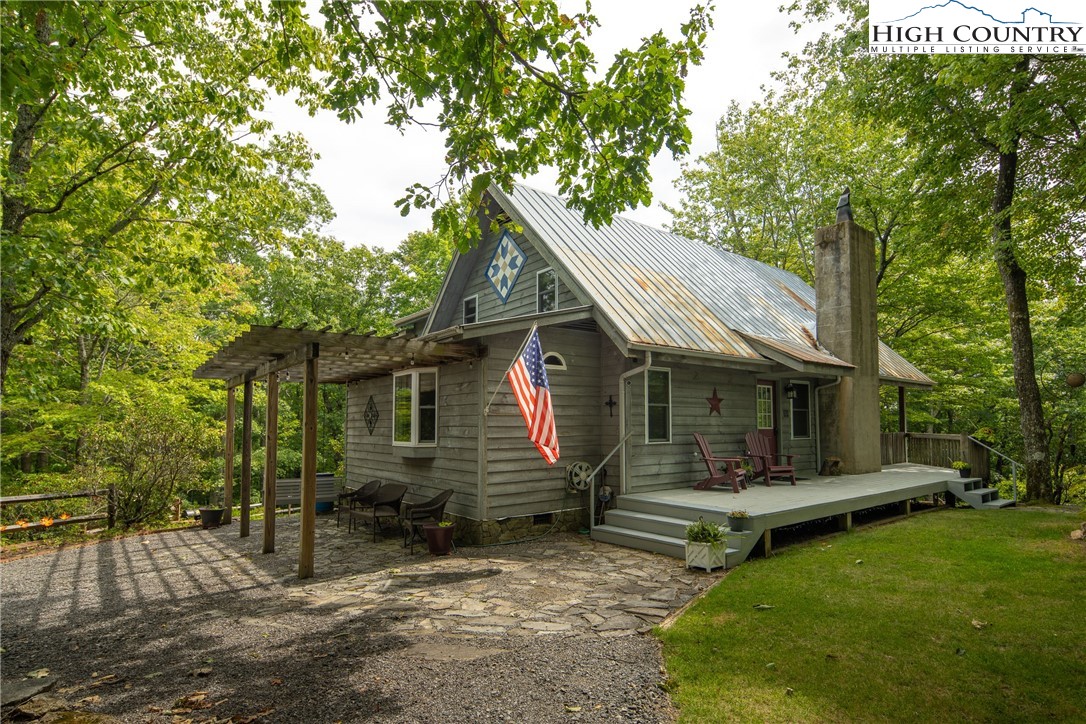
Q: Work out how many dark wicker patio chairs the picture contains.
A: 3